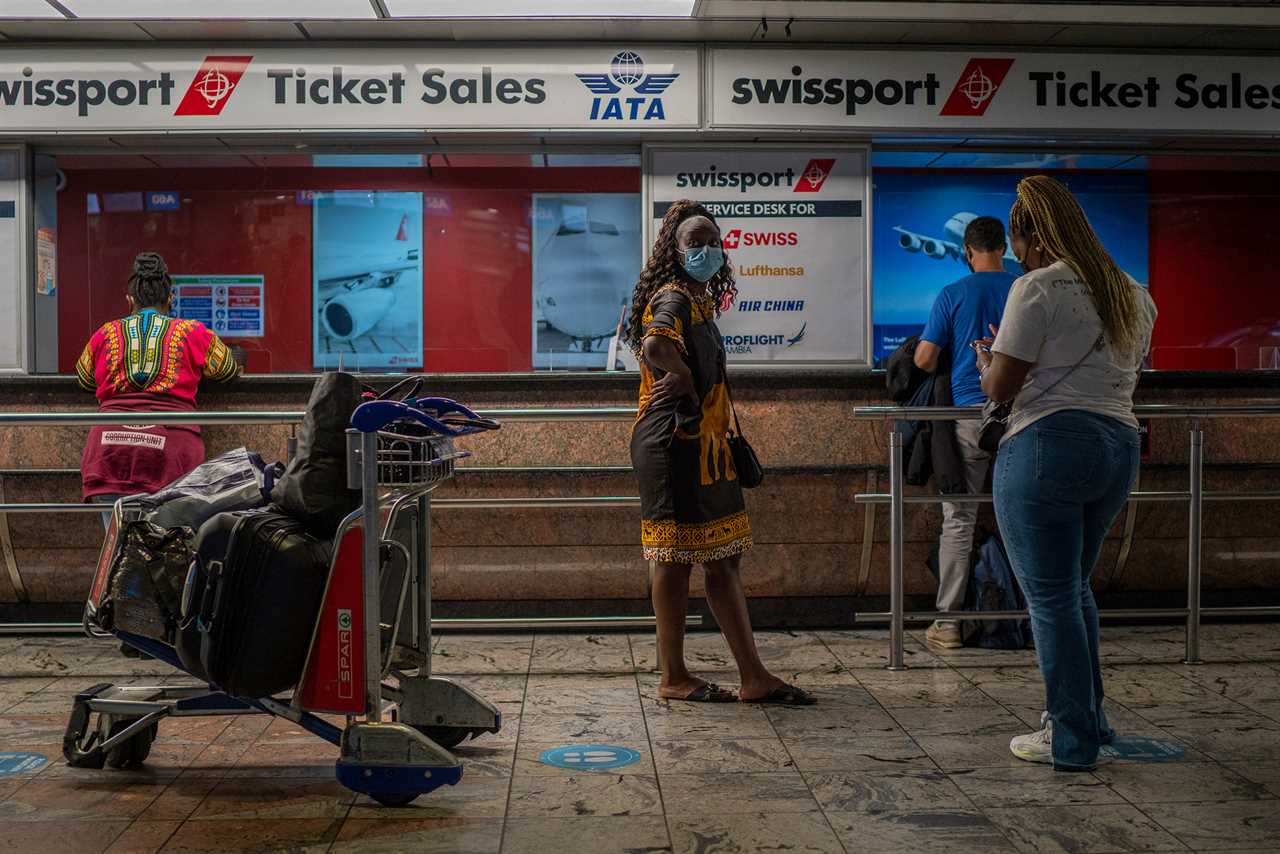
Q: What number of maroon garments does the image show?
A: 1